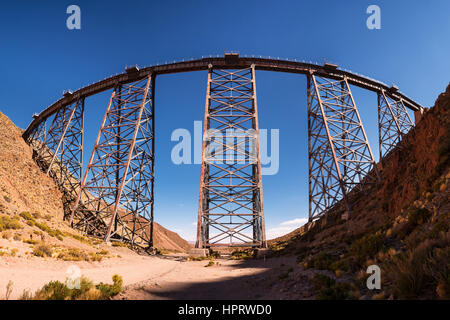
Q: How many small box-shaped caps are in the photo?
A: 6